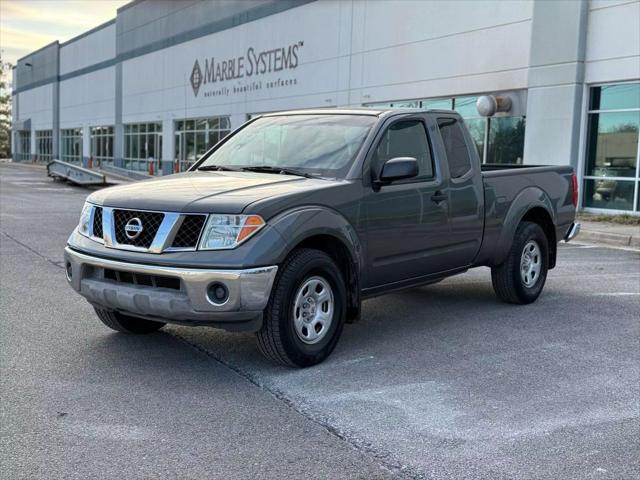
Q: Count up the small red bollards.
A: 3